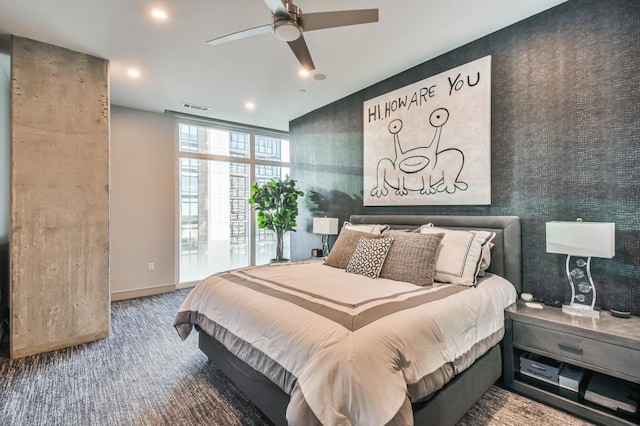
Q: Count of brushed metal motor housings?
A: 1